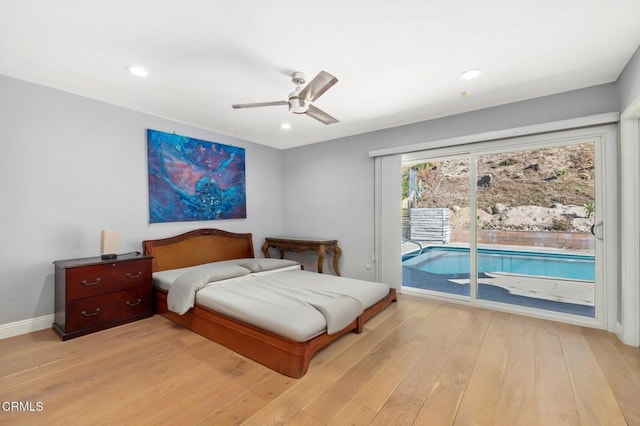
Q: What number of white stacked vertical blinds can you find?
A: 1